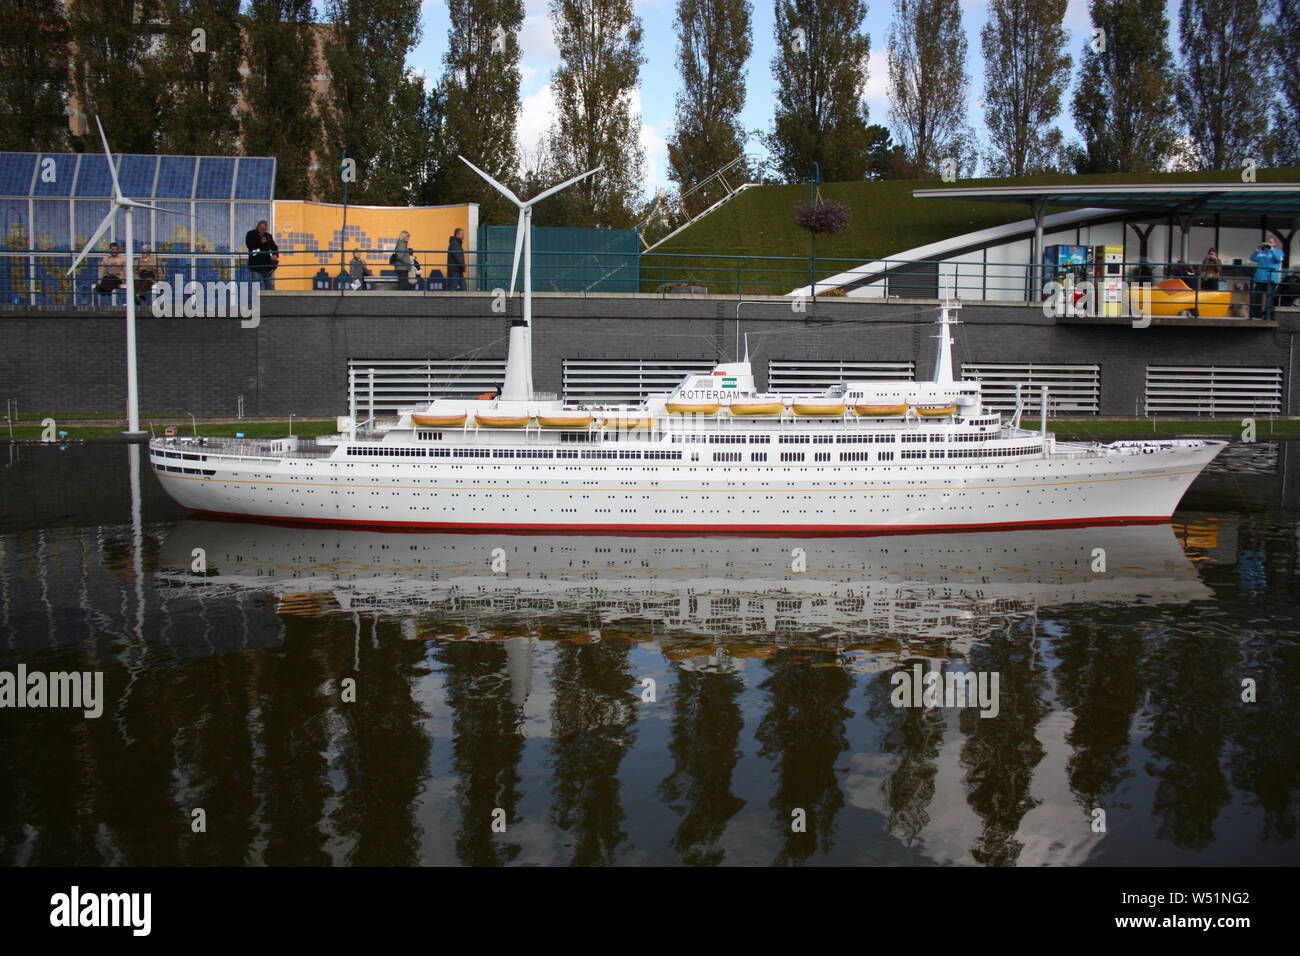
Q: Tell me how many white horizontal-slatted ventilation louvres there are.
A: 5